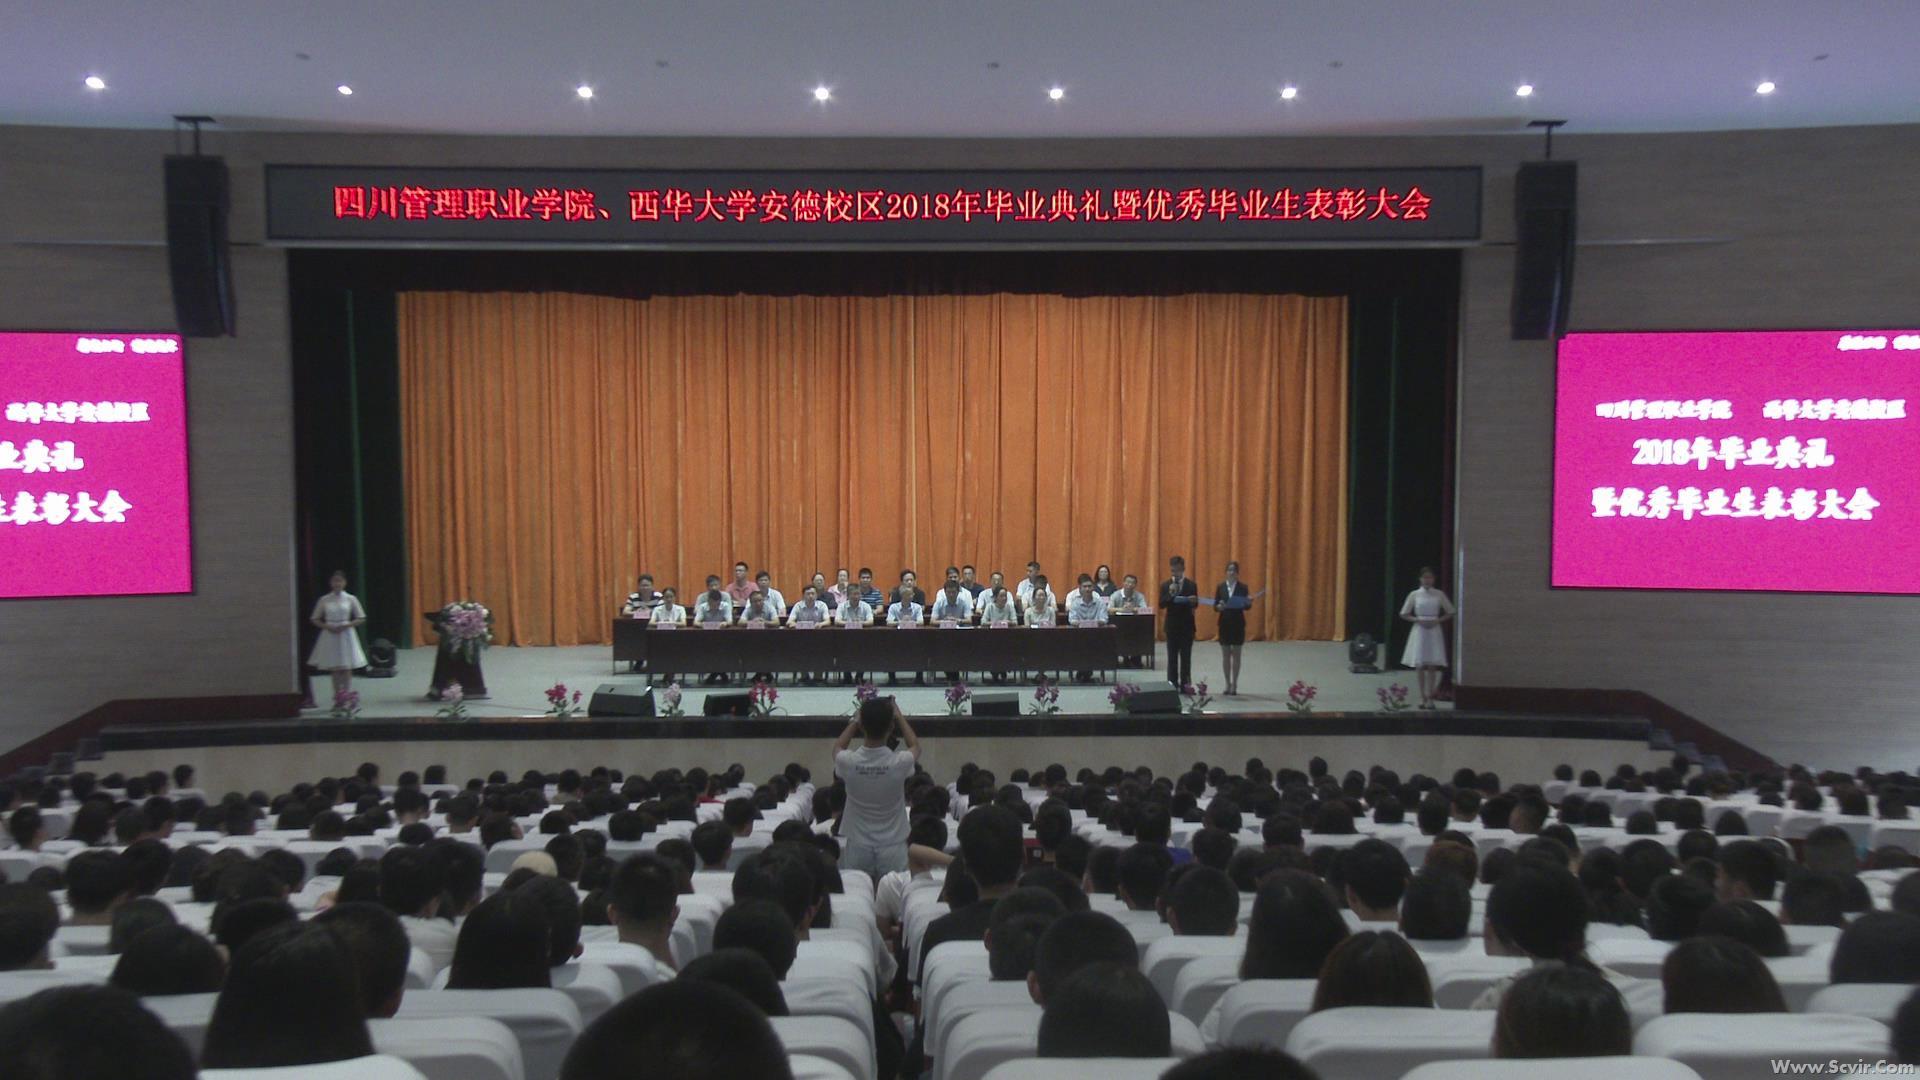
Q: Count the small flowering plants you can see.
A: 12